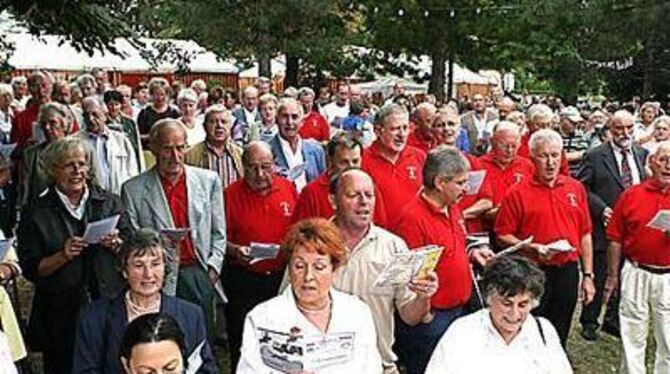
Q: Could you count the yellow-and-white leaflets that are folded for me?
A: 1